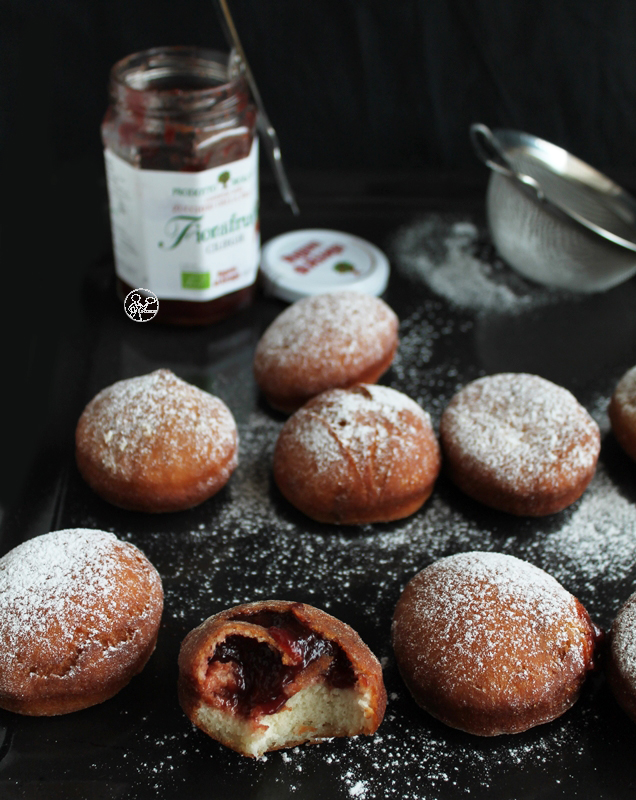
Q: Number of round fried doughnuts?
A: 9